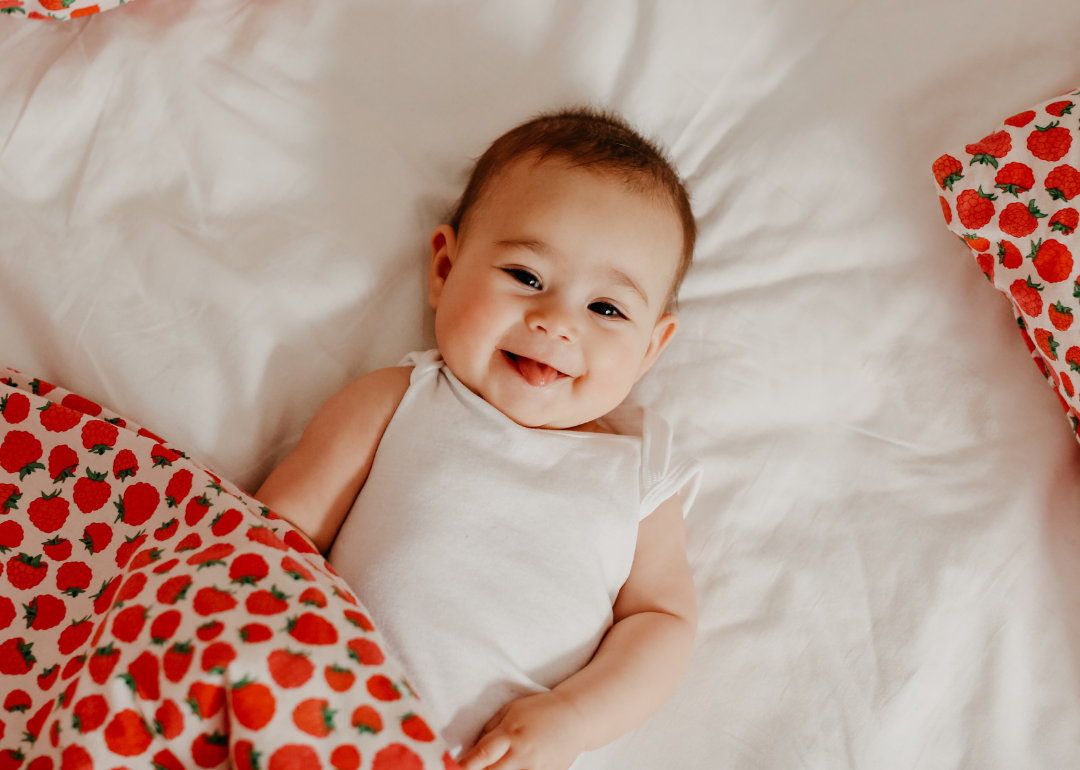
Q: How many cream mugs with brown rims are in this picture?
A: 0